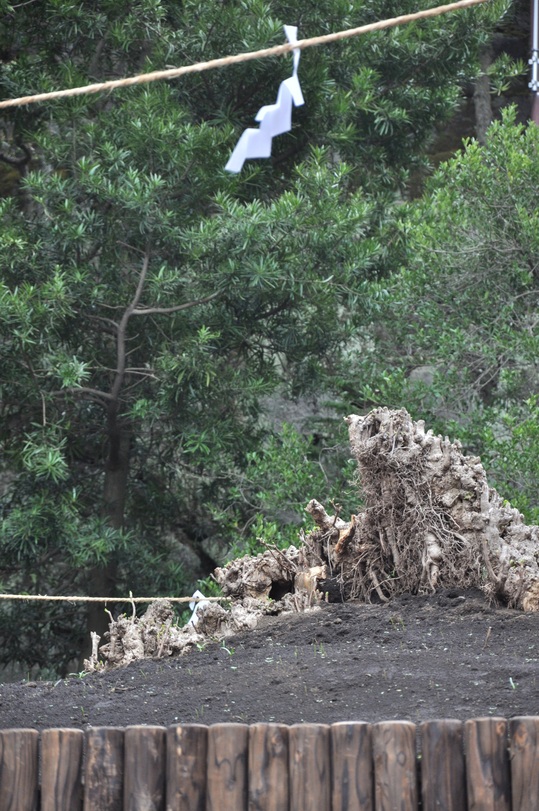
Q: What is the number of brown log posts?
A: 13